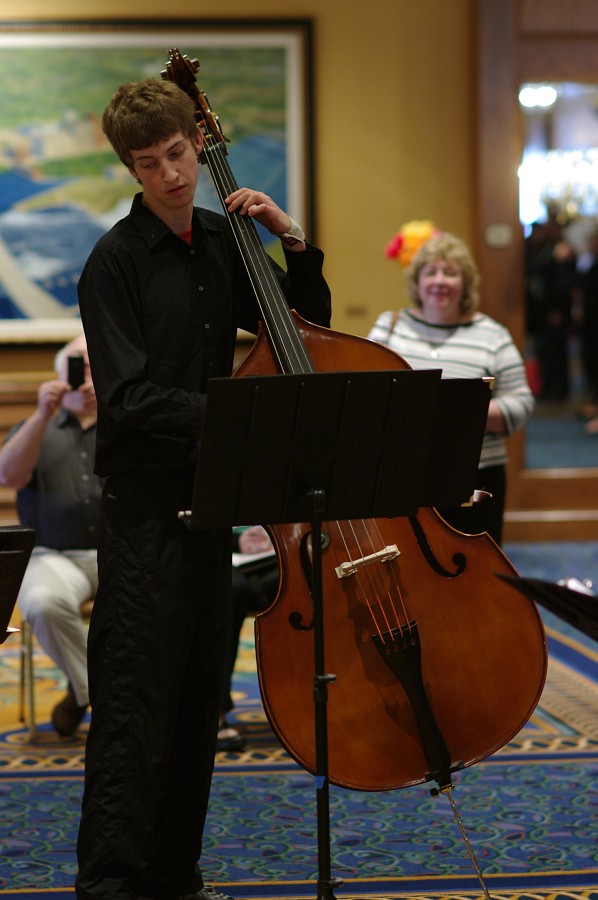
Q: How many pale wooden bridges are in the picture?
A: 1